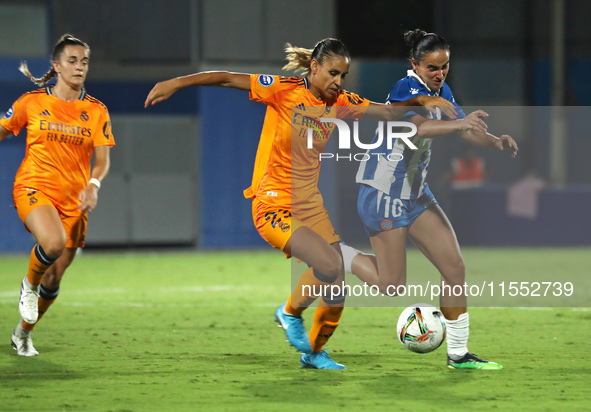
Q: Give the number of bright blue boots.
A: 2